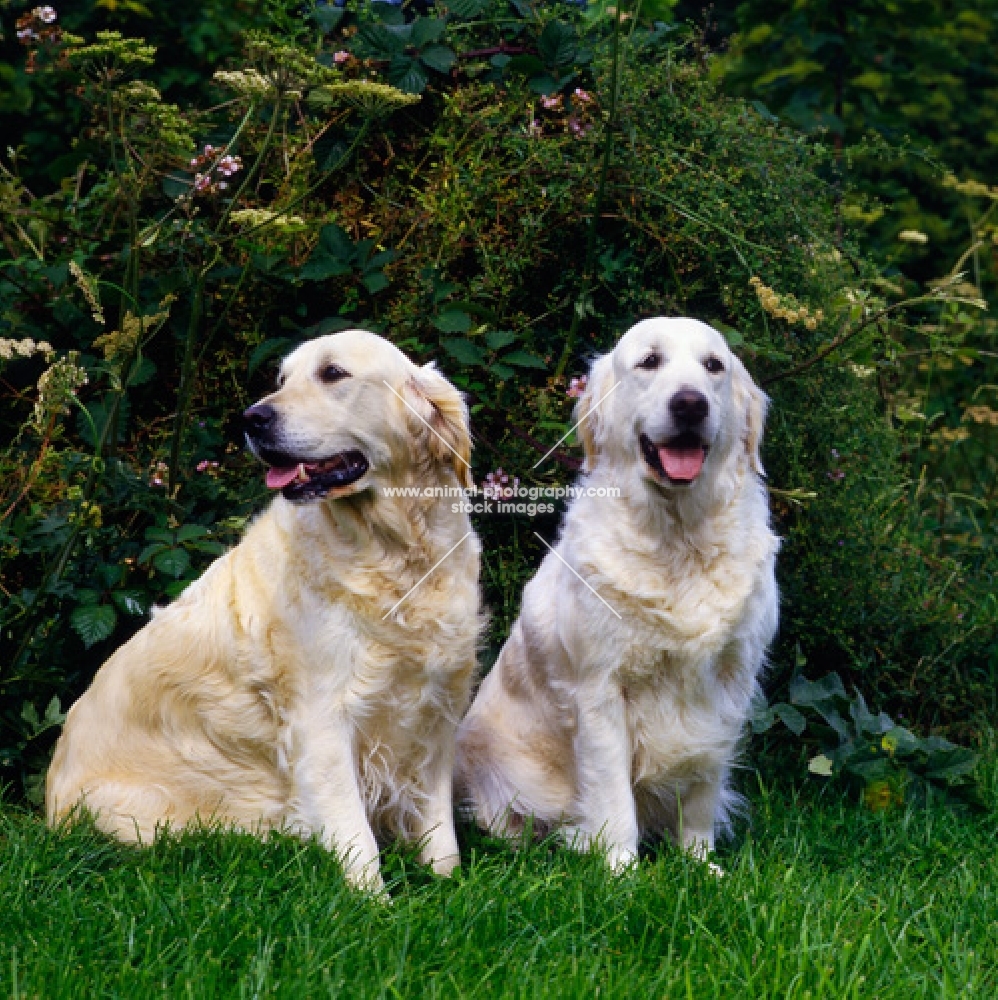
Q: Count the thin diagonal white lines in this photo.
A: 4